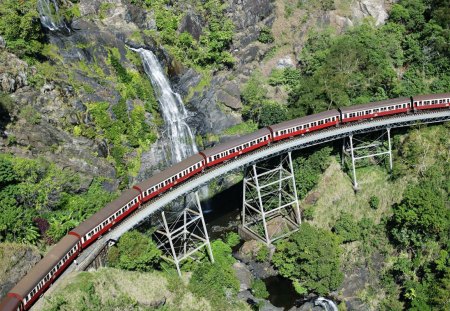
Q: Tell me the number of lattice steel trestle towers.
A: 3